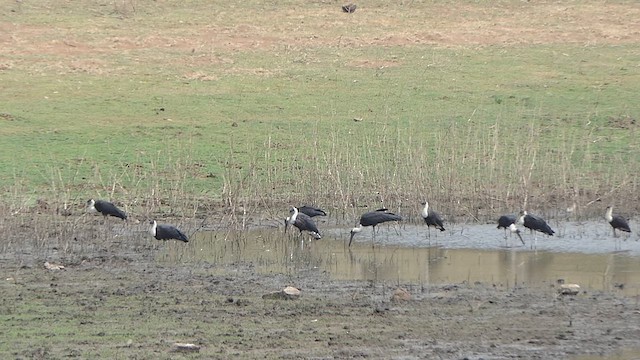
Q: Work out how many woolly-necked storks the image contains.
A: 9